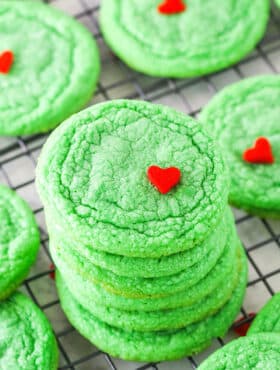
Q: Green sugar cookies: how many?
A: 13